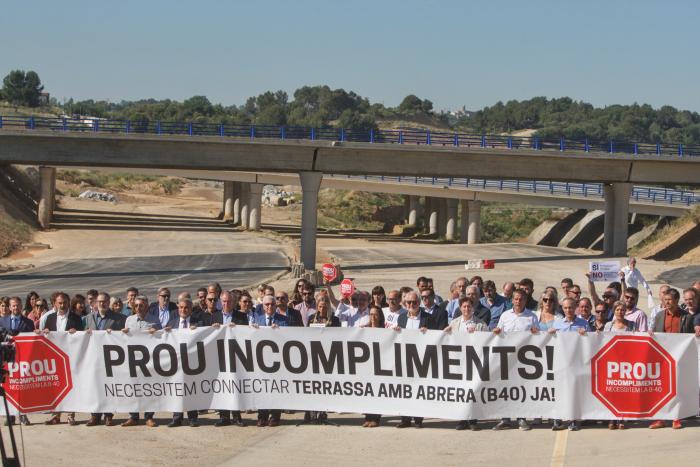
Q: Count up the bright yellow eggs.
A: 0